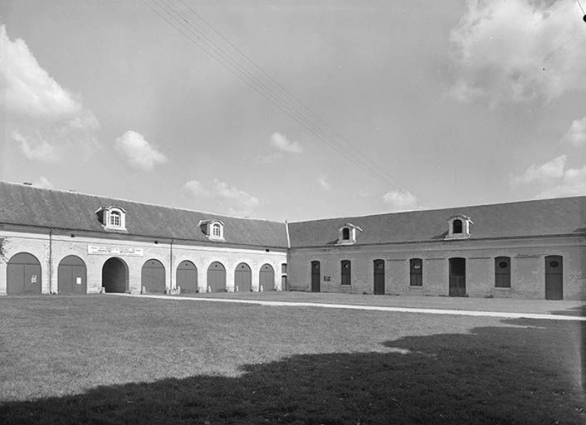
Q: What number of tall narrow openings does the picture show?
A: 7